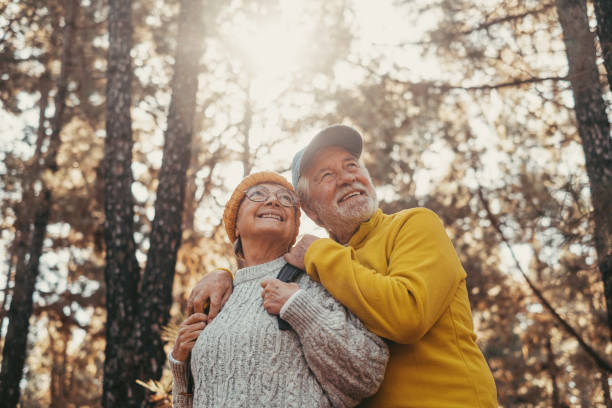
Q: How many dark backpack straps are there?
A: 1